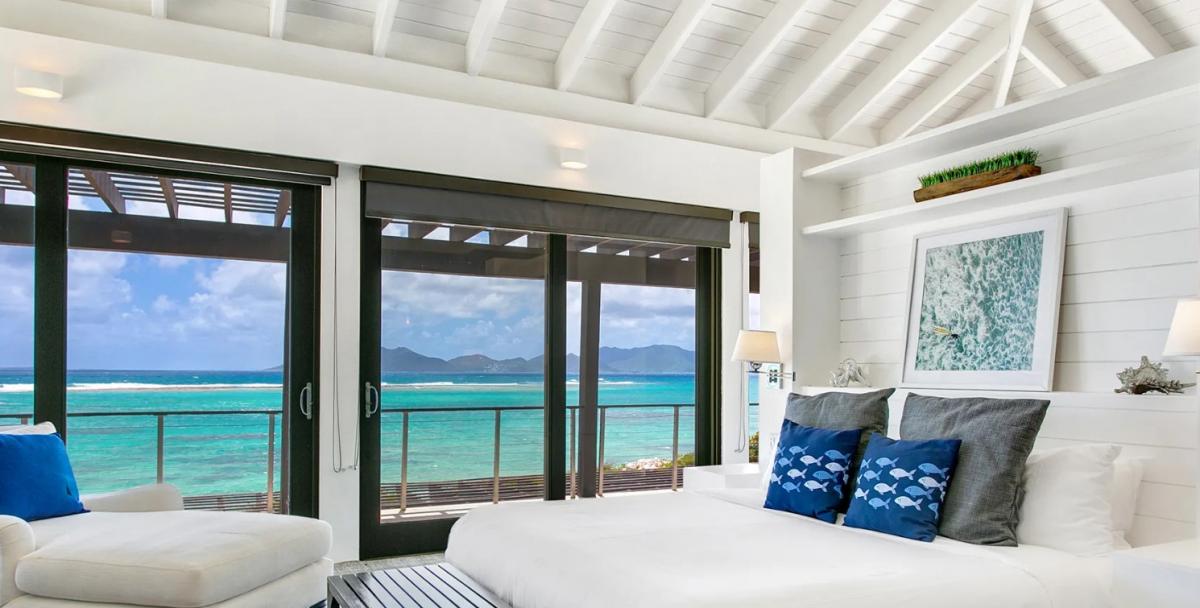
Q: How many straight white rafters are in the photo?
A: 13